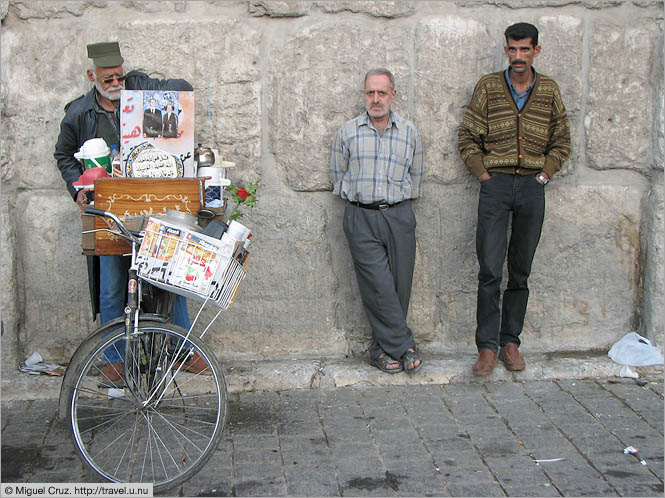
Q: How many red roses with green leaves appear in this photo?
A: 1